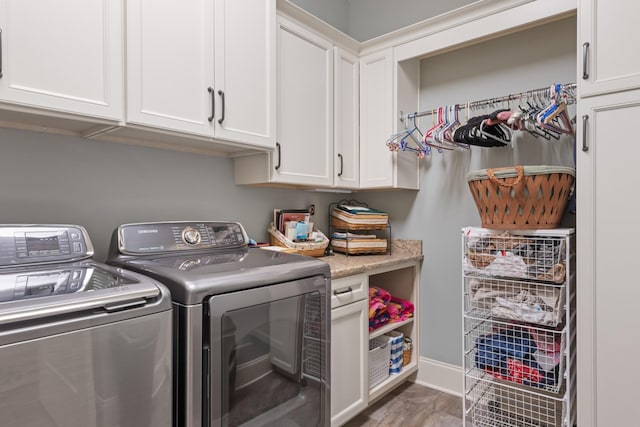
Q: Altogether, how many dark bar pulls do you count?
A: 8